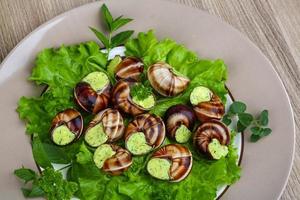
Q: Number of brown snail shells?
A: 12